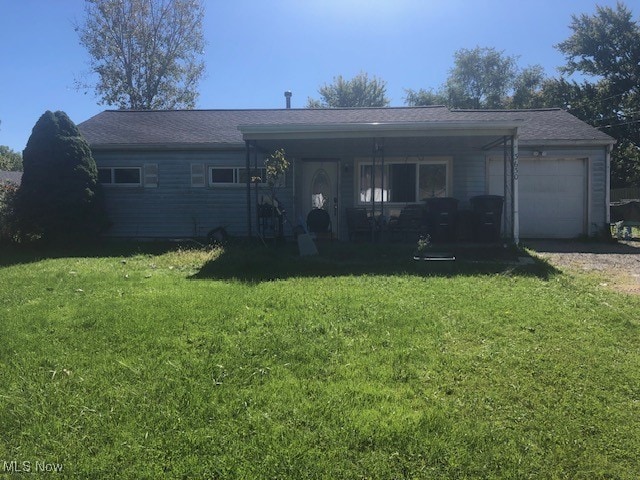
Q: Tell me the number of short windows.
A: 2